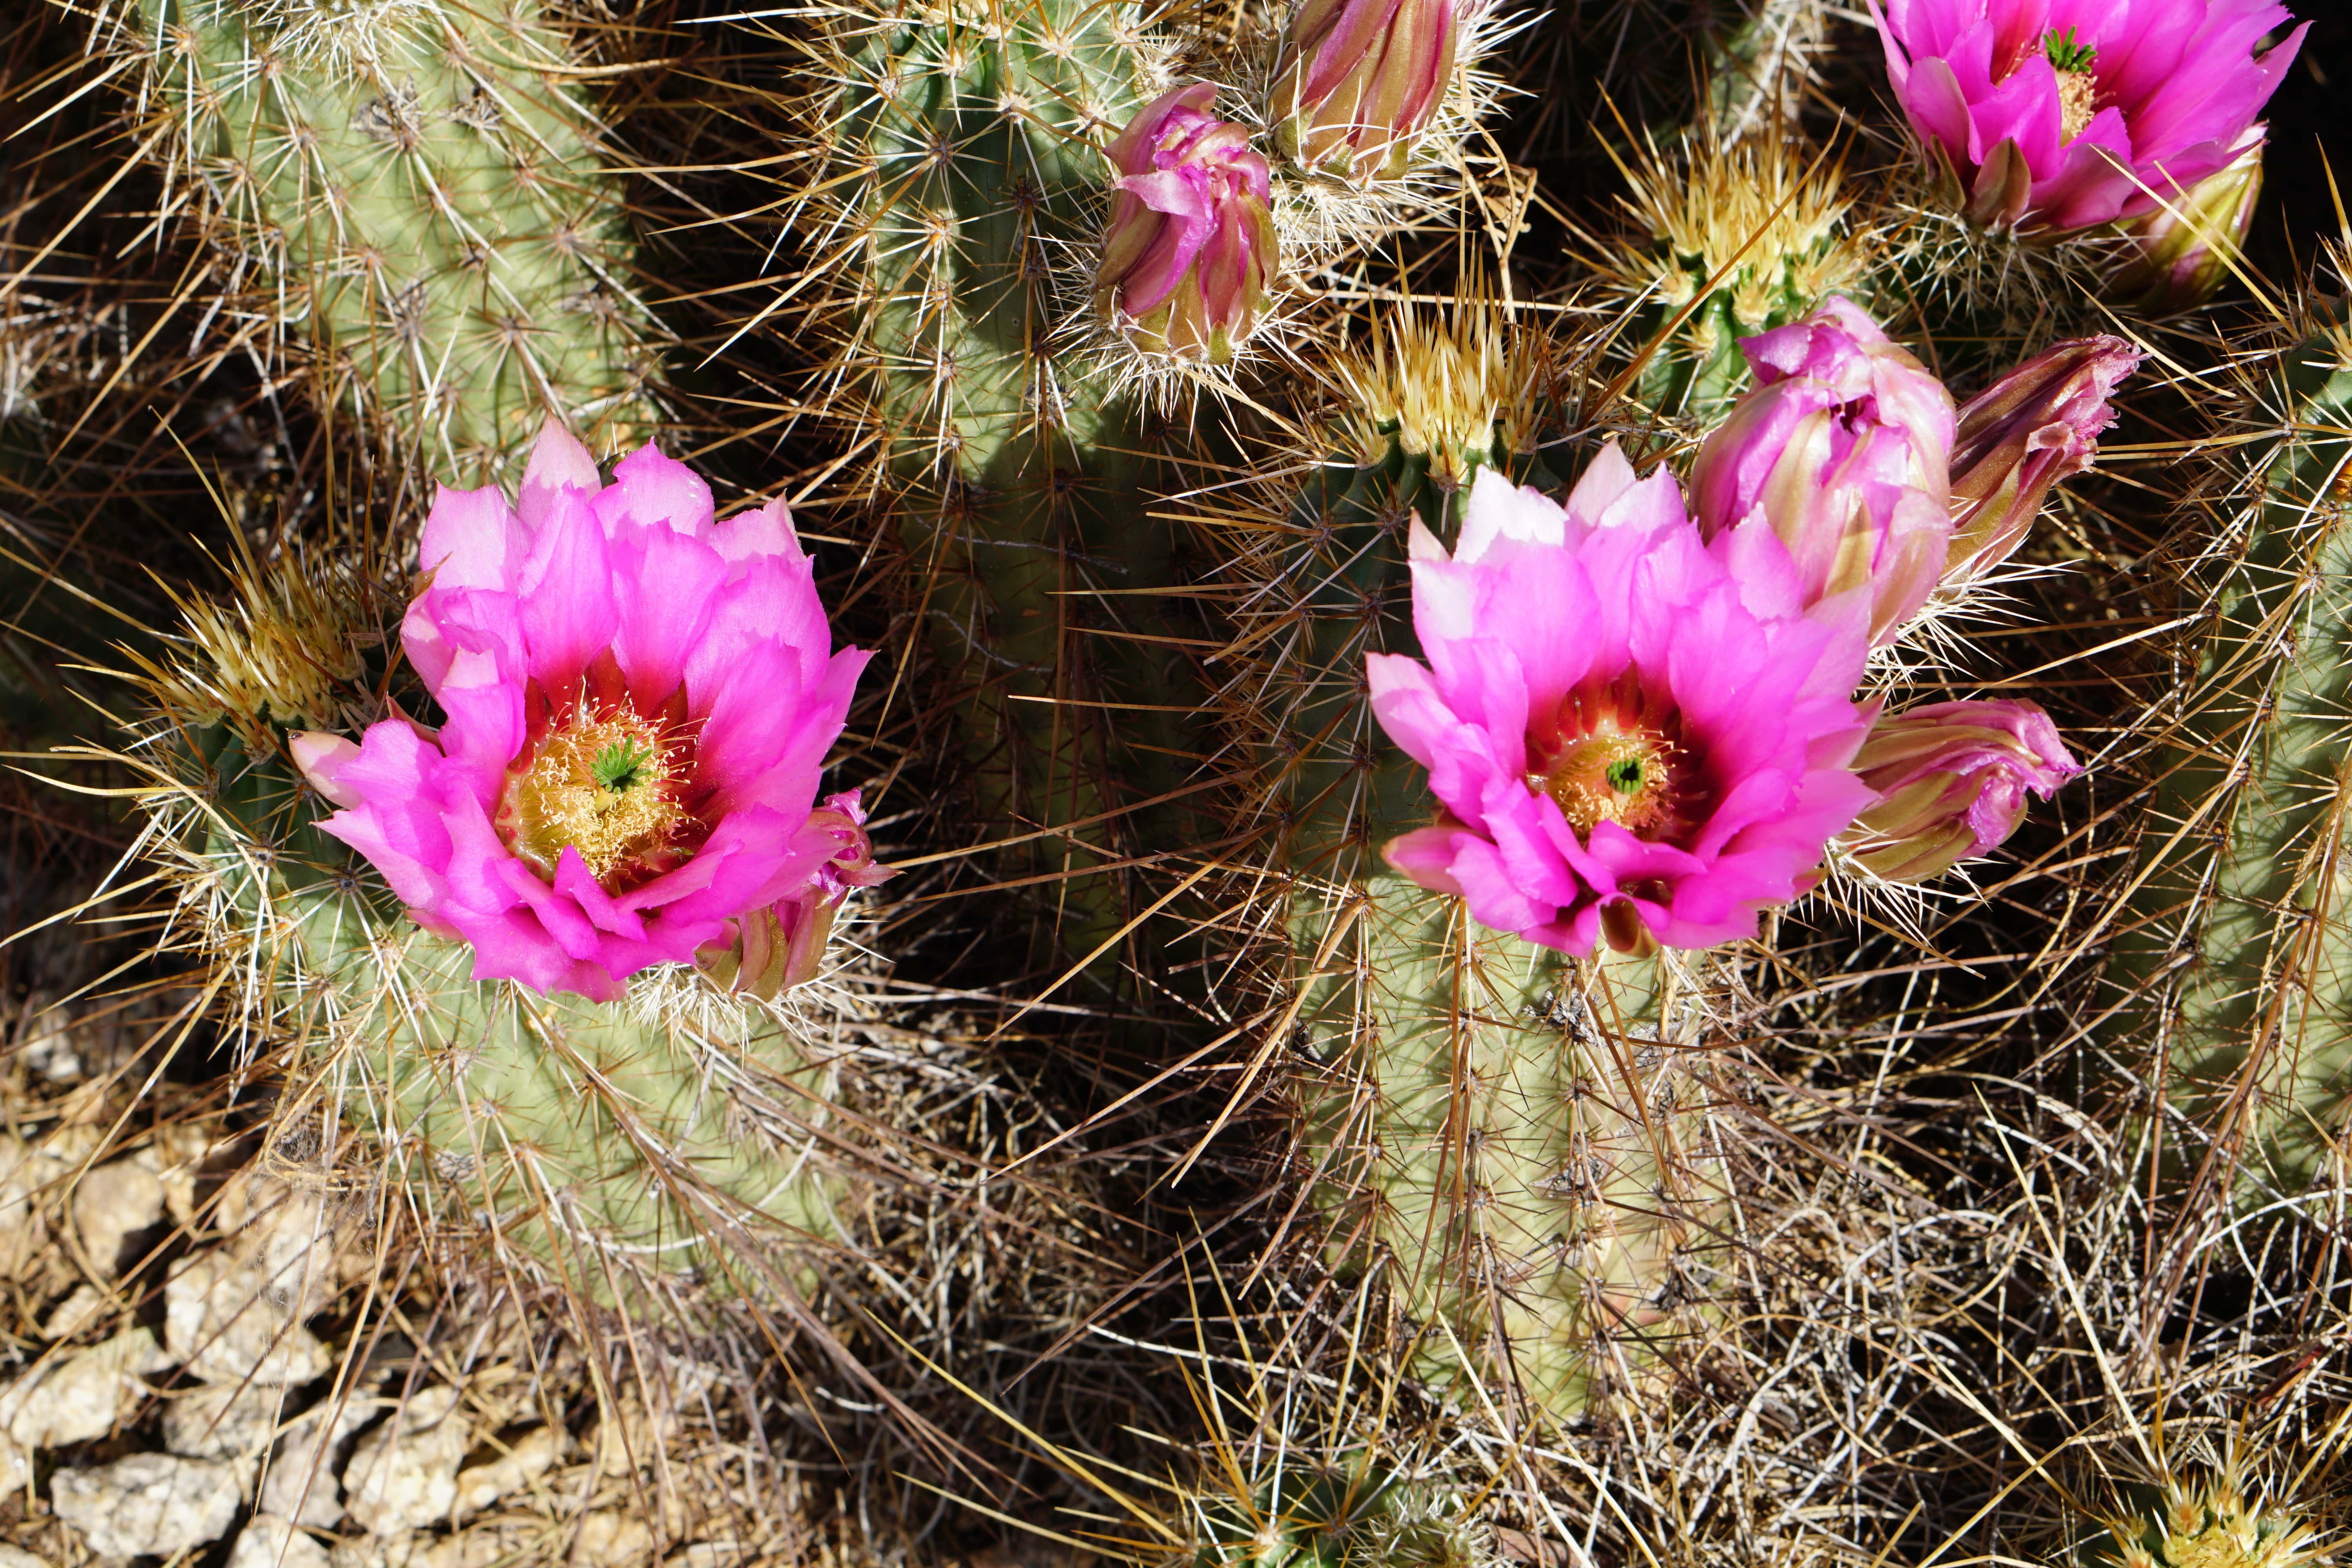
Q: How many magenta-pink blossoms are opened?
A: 3